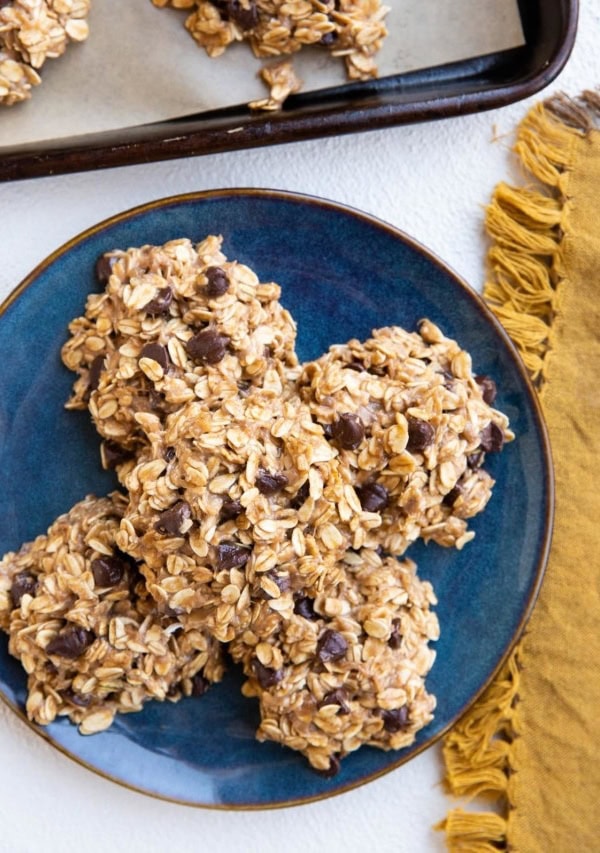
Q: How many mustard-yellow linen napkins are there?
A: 1